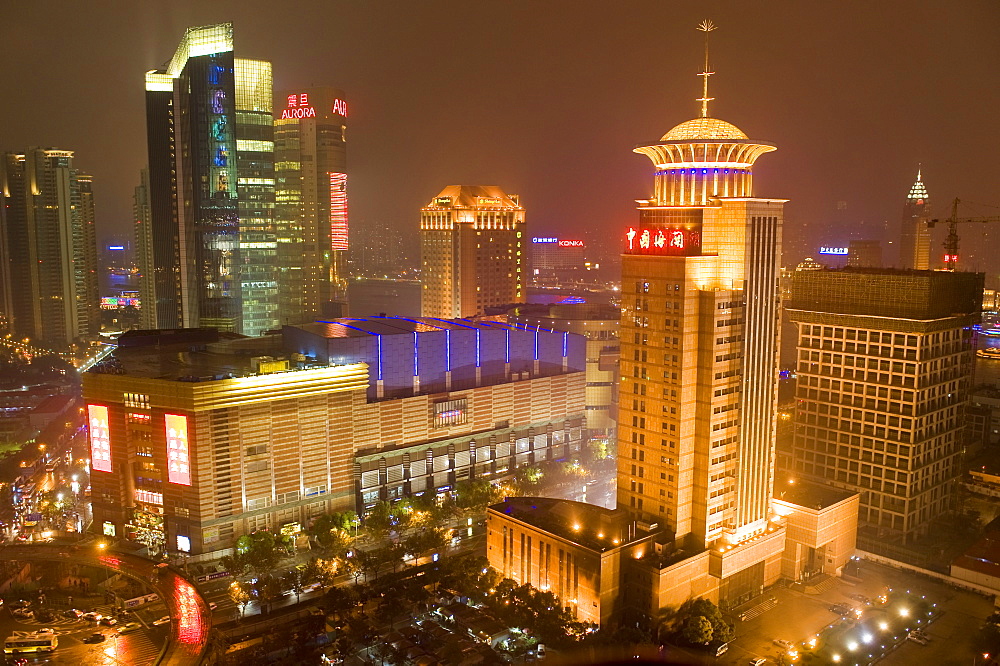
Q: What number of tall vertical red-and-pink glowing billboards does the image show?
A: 2